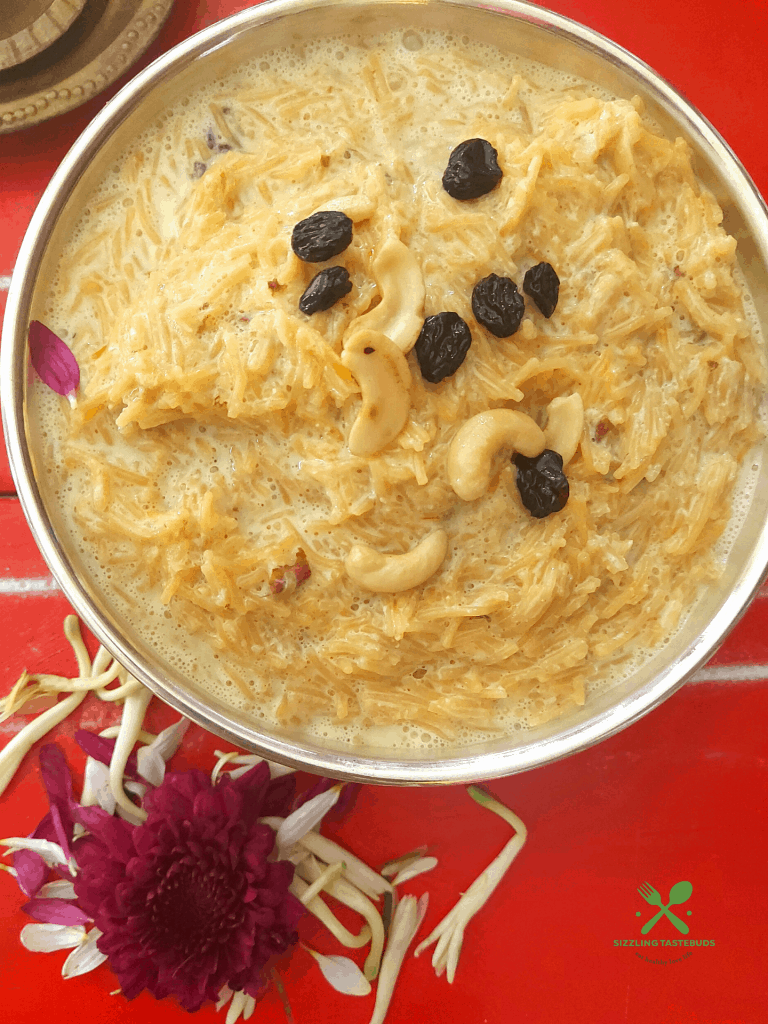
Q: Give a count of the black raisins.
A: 7